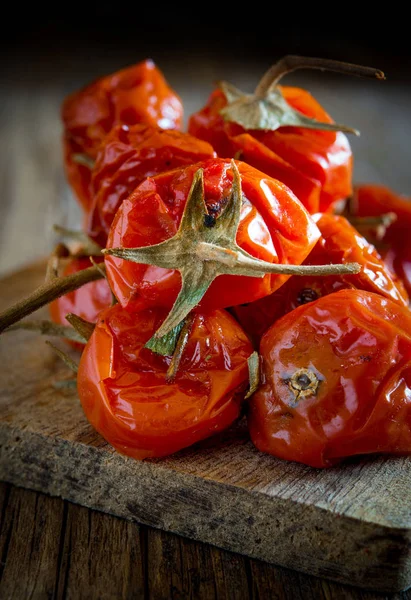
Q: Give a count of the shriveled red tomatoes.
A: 9